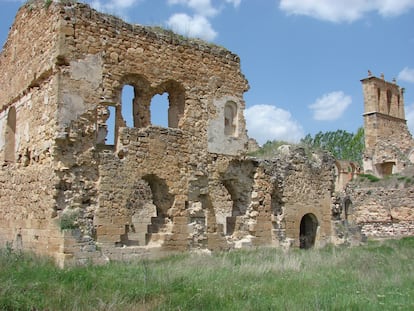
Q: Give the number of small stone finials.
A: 3